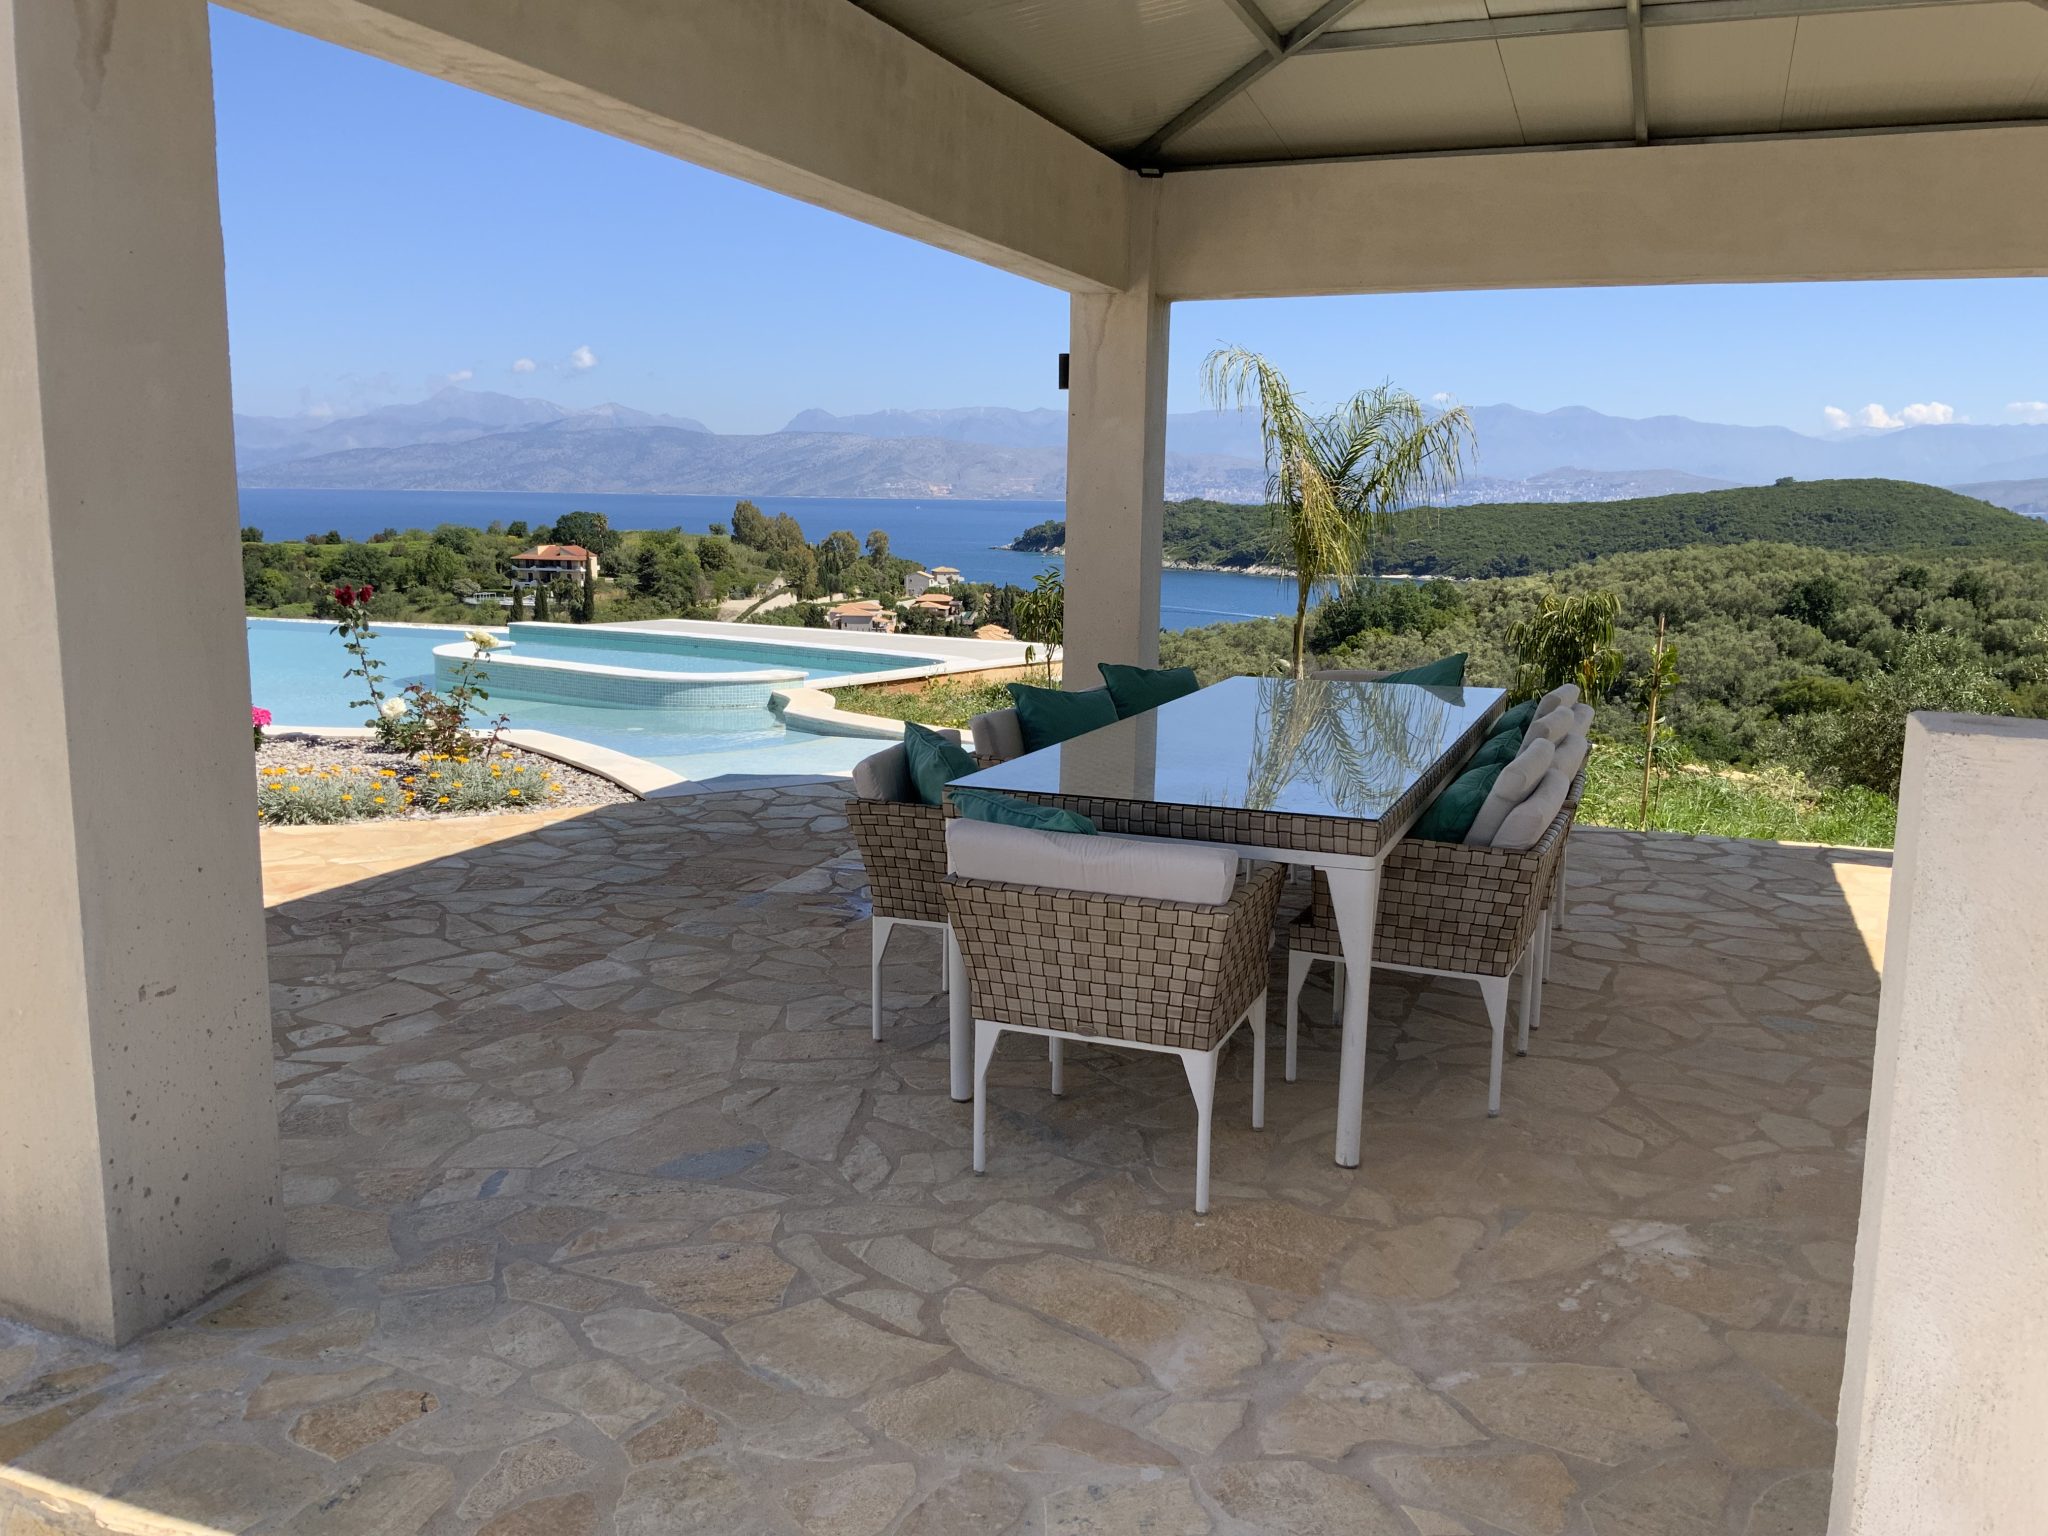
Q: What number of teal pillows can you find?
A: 8